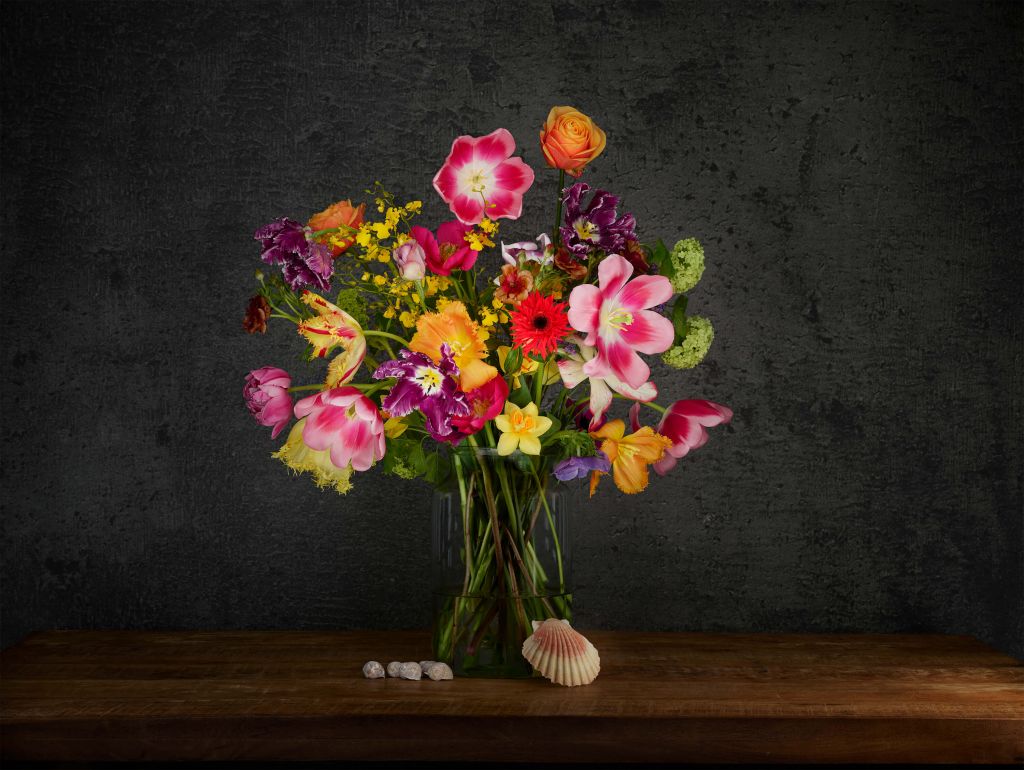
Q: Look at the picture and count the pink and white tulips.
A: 4